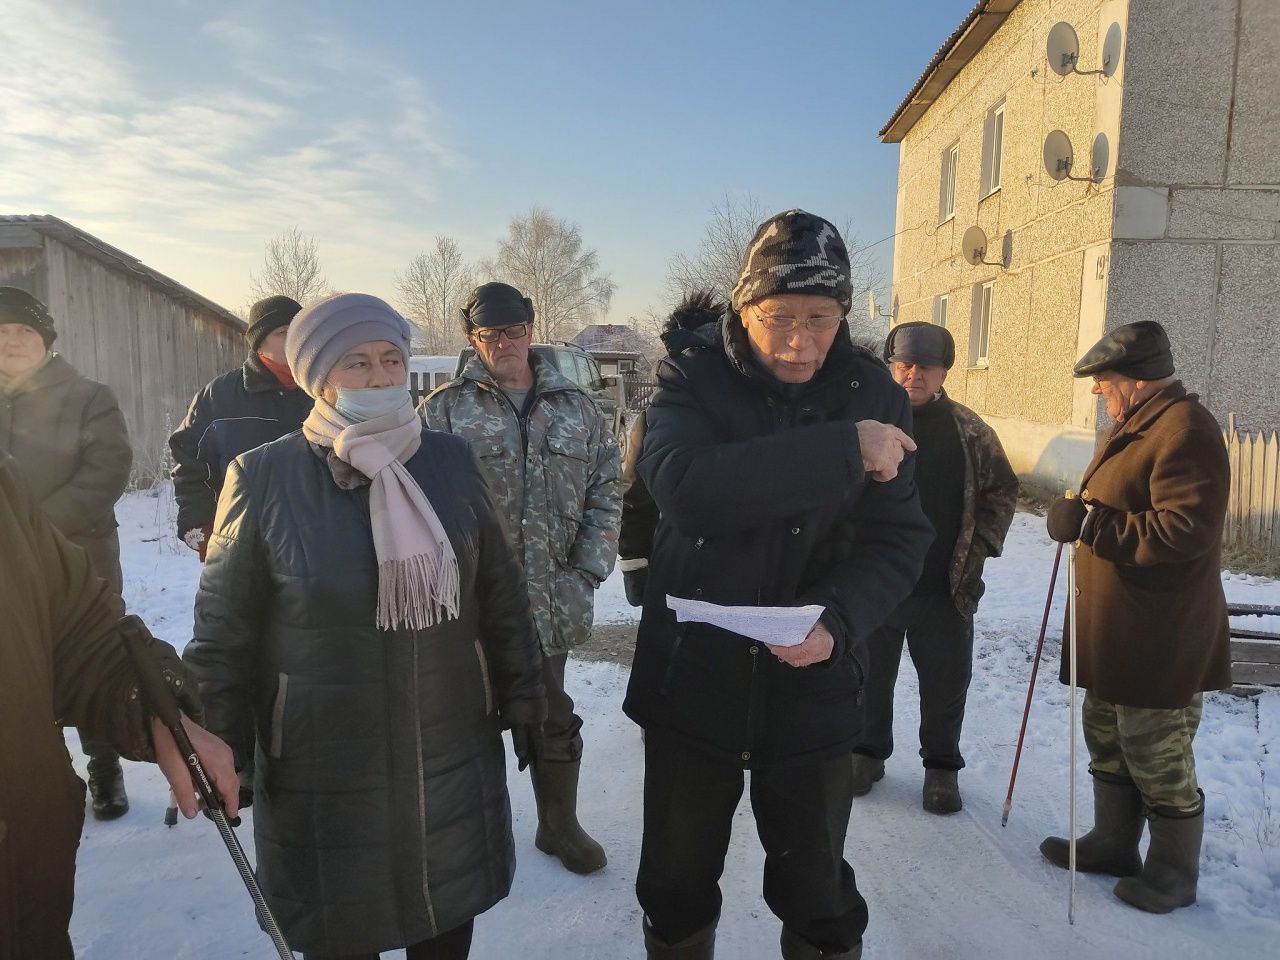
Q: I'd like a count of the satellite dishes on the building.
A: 4